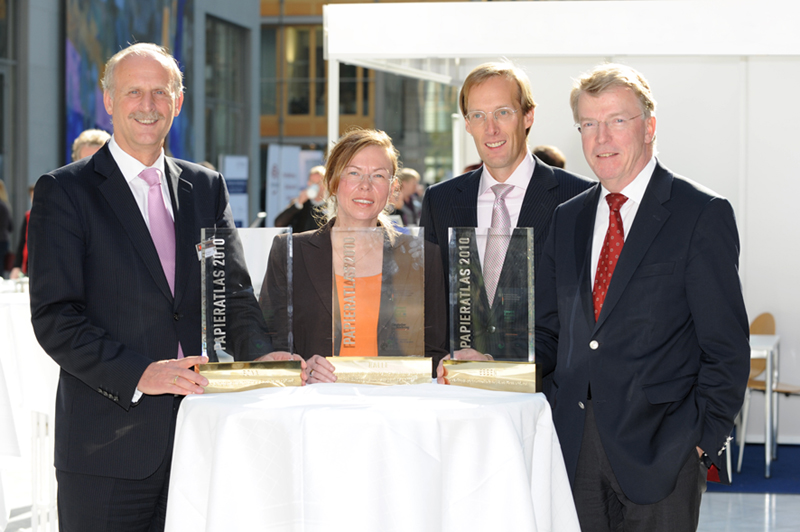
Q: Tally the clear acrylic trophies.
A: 3